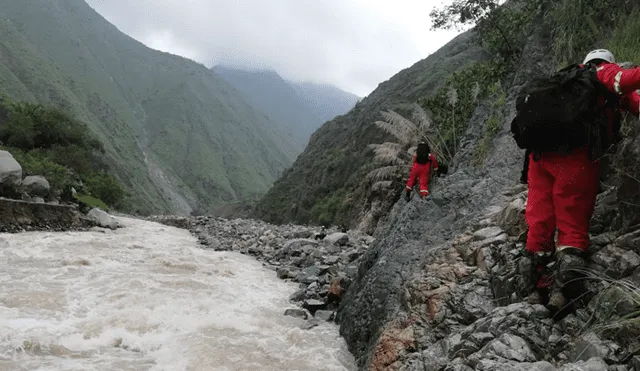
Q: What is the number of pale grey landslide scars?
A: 1